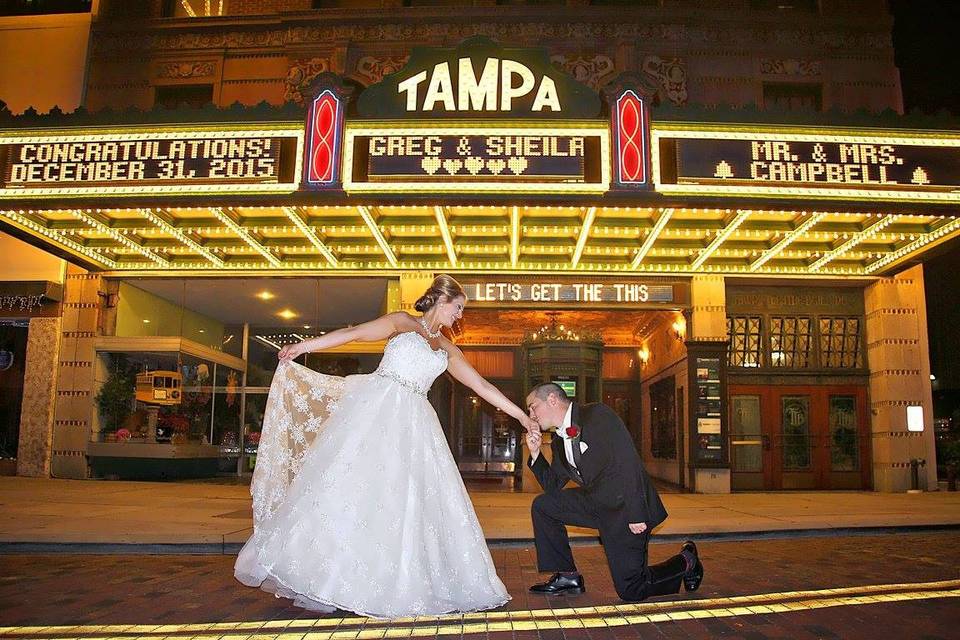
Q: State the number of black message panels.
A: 3